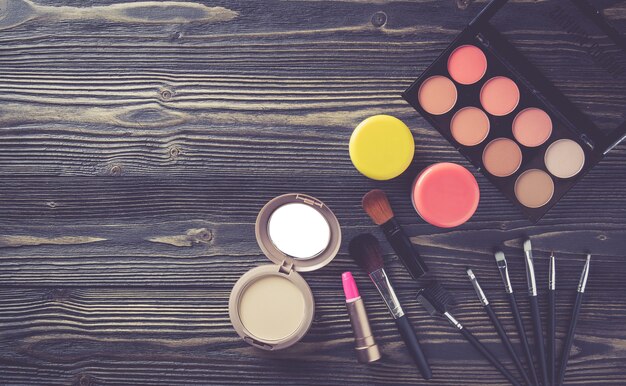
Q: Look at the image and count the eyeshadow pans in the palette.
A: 8